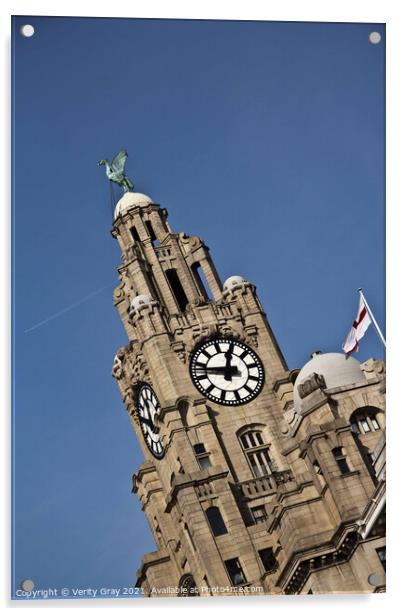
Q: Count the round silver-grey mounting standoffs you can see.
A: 4